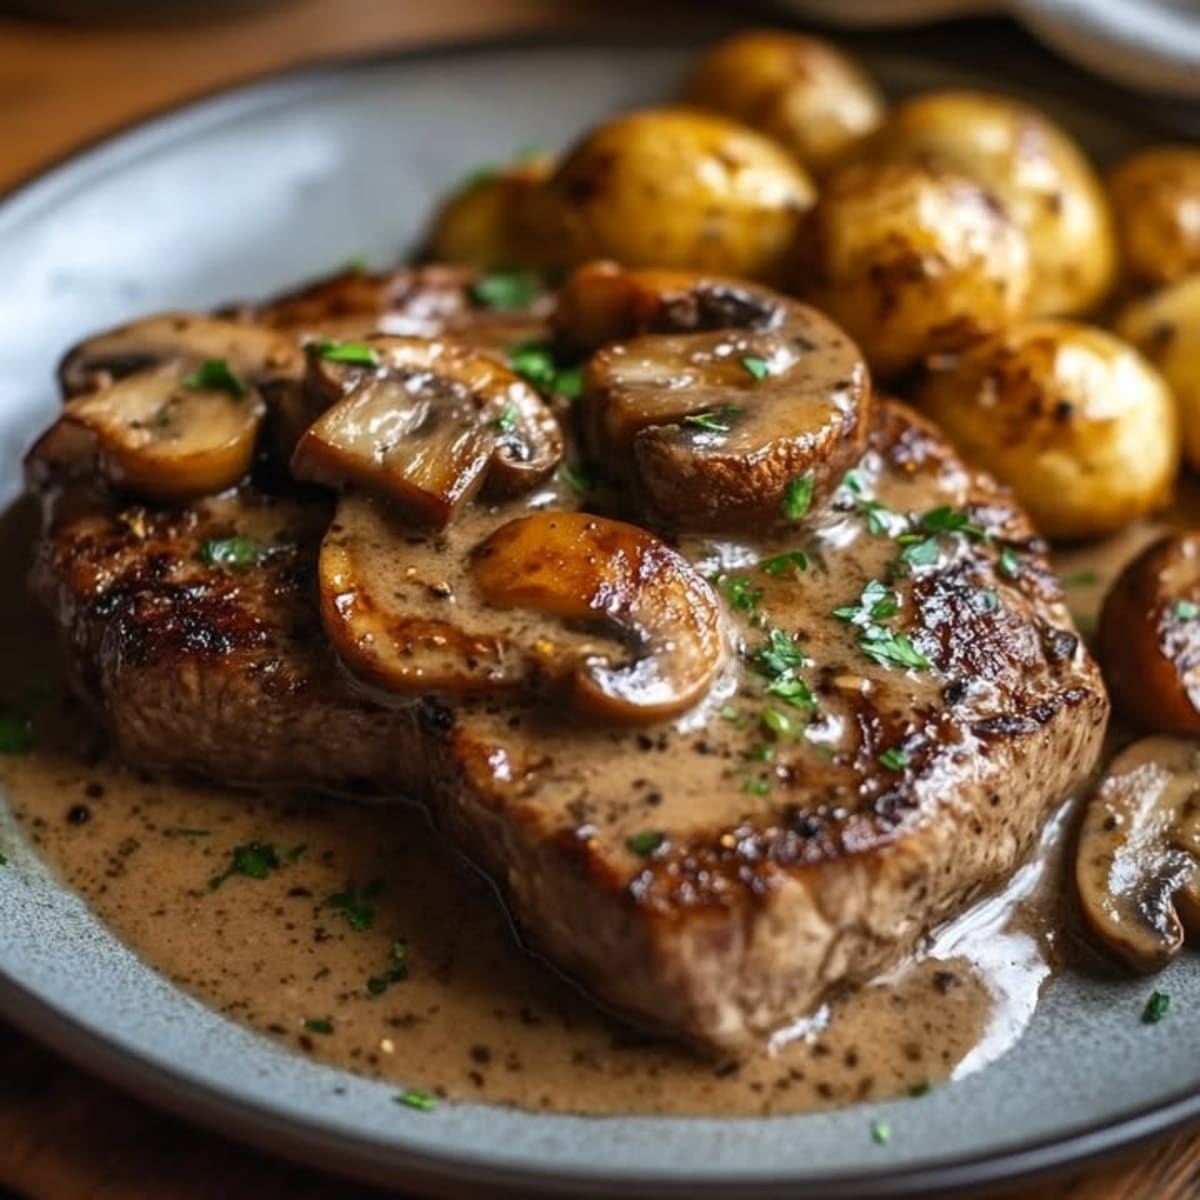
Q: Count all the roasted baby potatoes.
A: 8